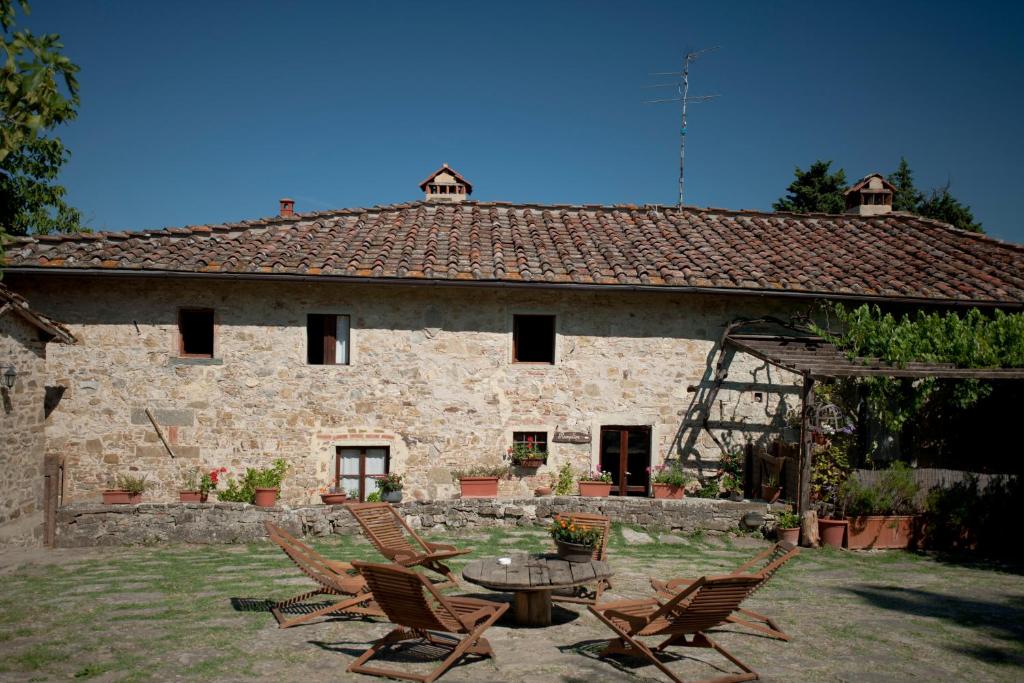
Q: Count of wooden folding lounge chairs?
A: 6